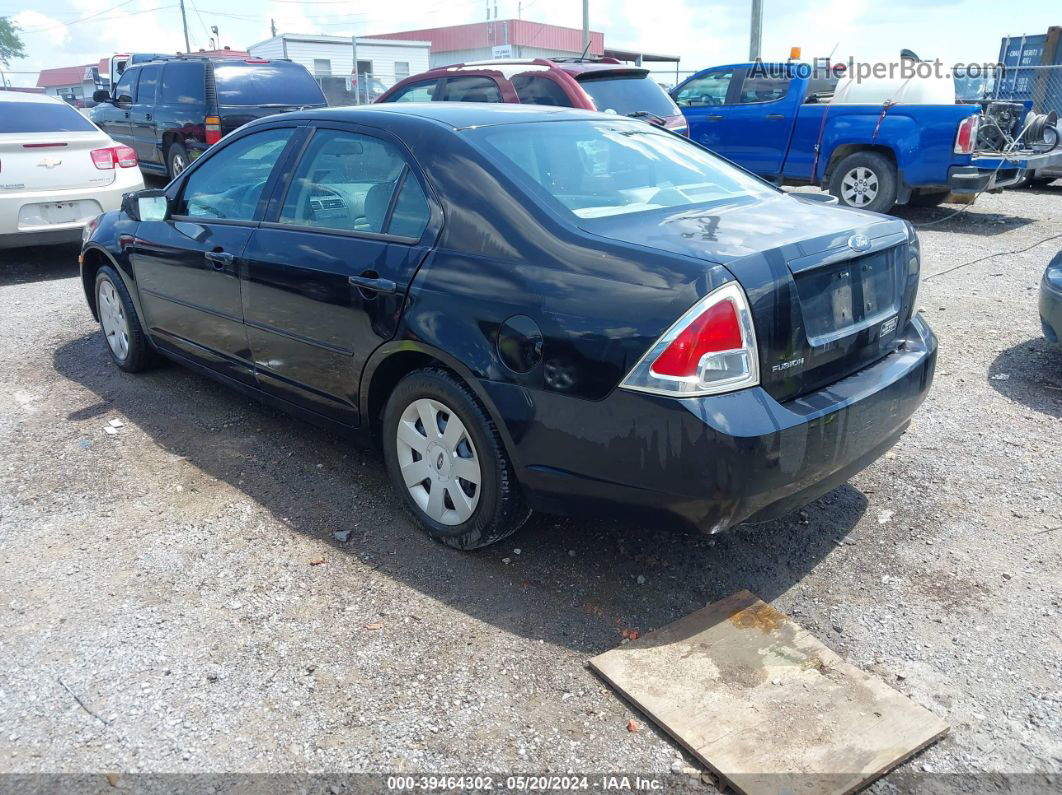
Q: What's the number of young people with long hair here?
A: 0